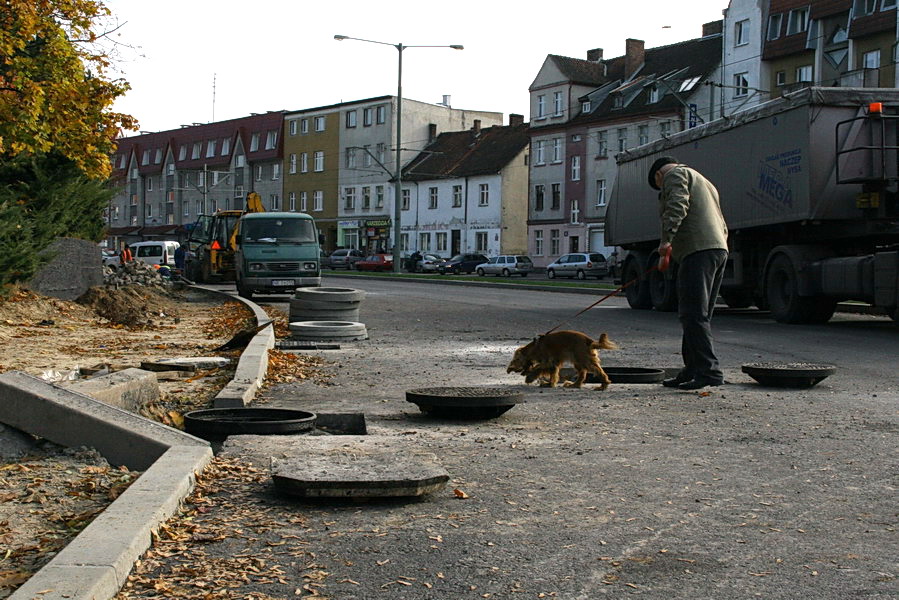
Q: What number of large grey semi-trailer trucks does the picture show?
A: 1